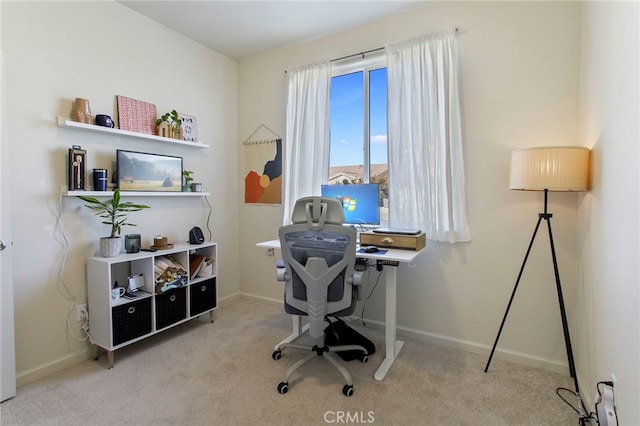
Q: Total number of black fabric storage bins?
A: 3